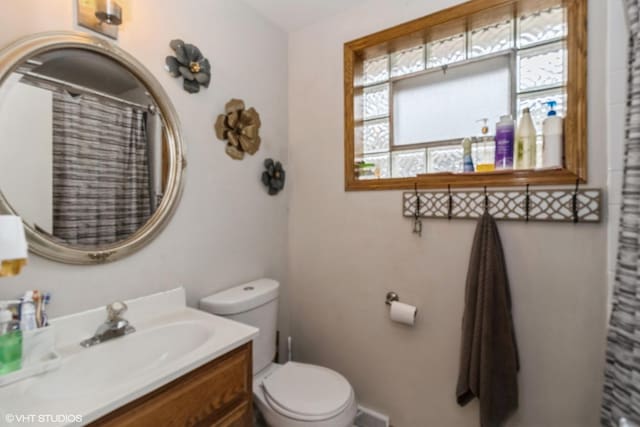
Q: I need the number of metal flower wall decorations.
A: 3